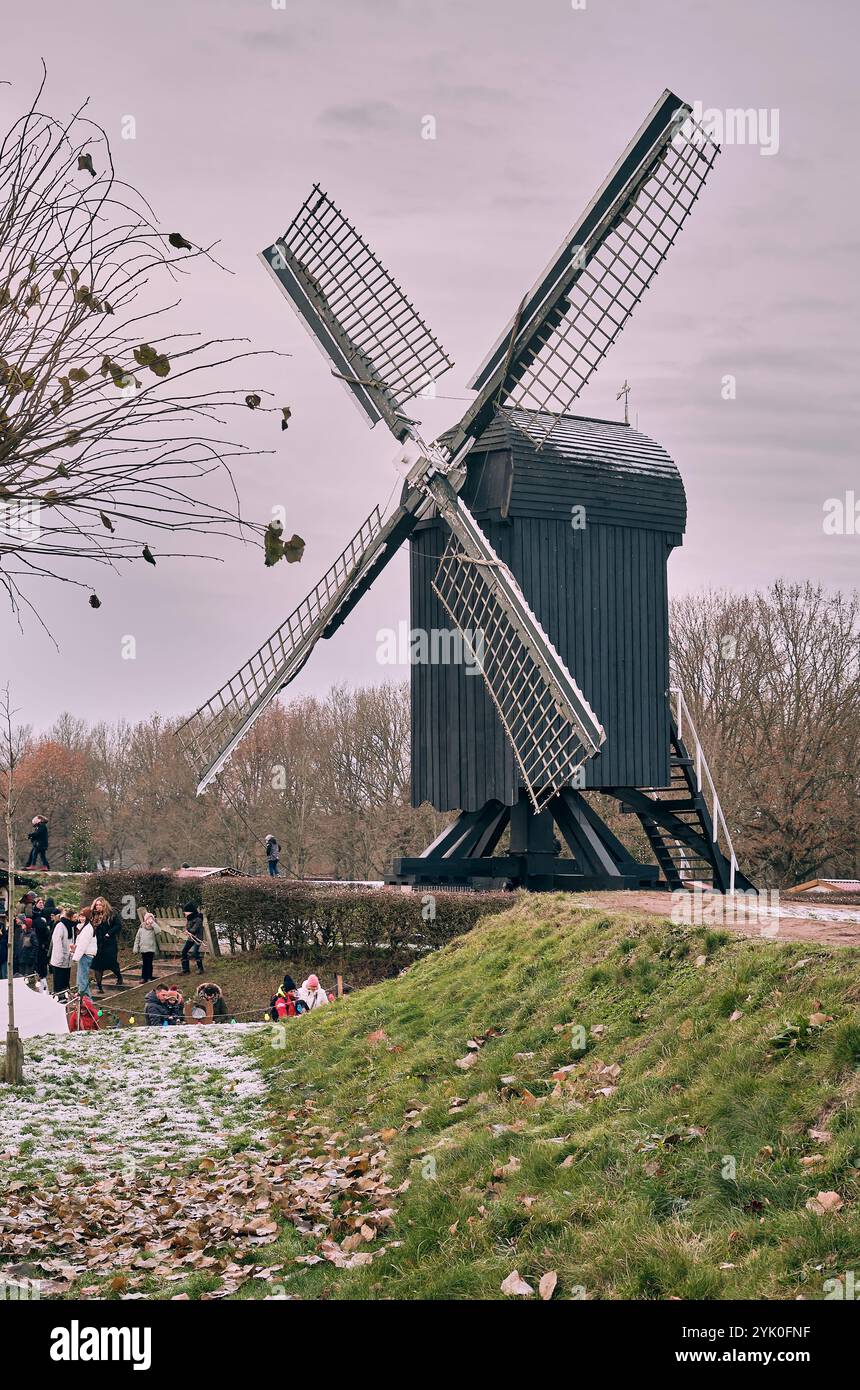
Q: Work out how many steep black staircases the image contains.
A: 1